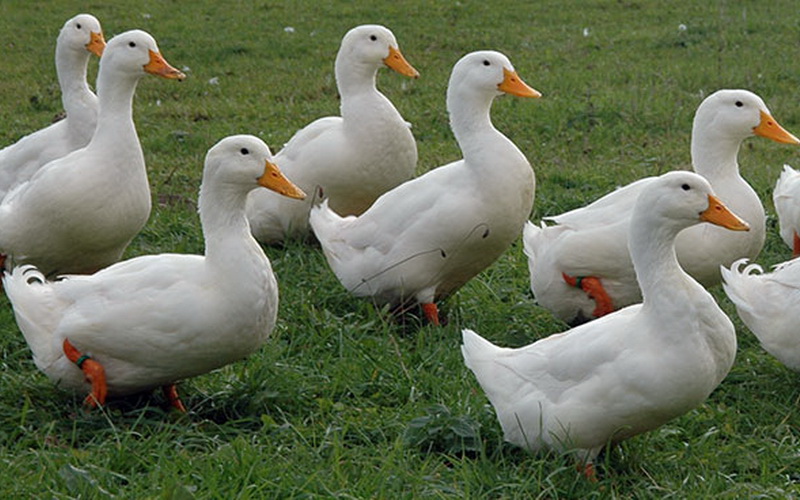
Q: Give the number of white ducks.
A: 9